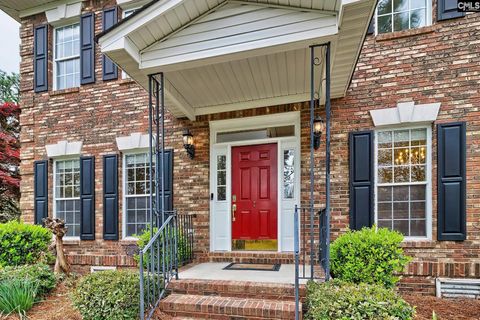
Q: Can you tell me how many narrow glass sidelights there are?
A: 2